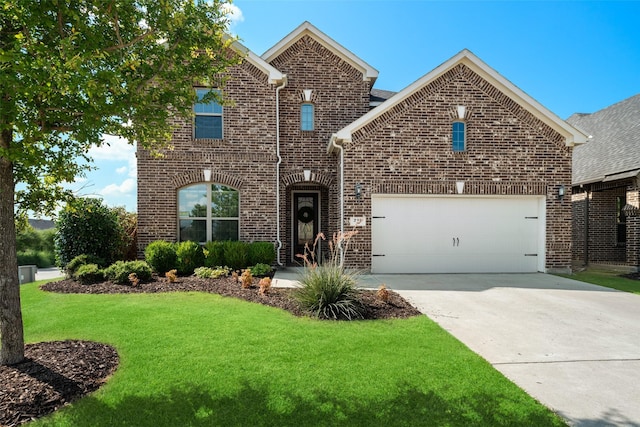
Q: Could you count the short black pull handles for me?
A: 2